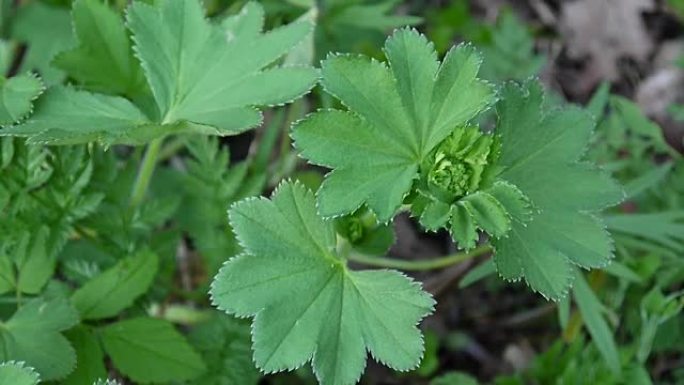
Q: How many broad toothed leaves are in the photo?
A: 4